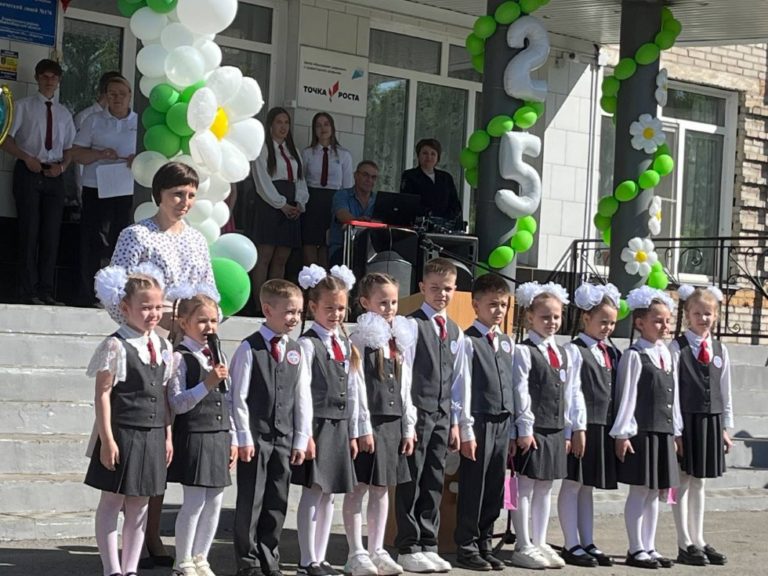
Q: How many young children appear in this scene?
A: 11